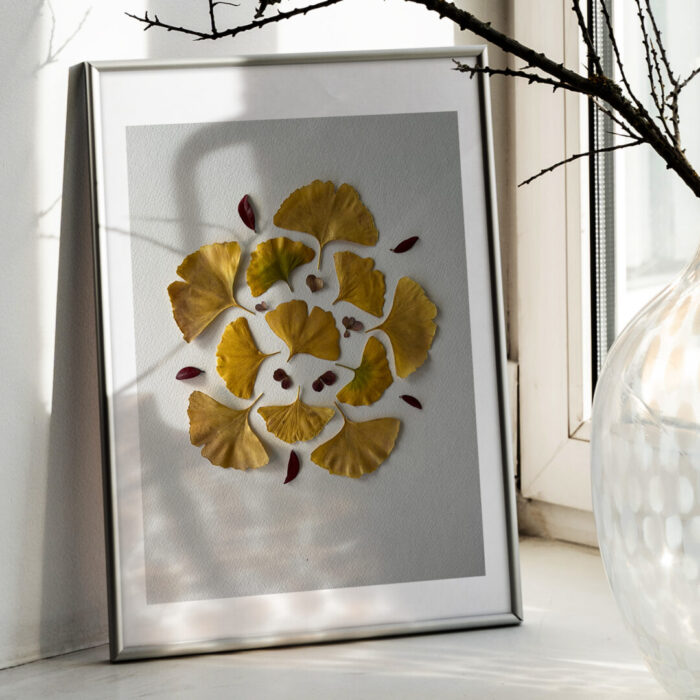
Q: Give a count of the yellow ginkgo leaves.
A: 11